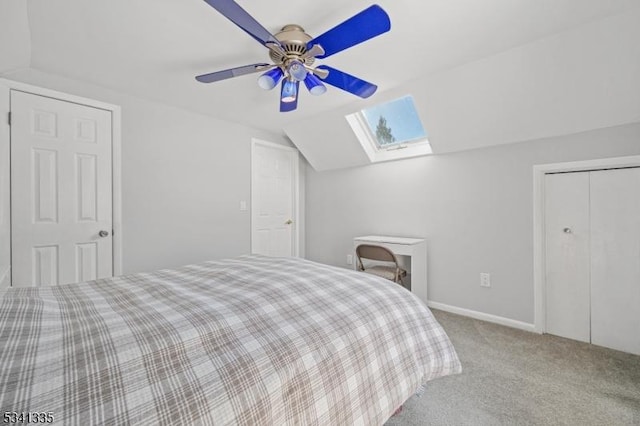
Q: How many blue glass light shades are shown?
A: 4